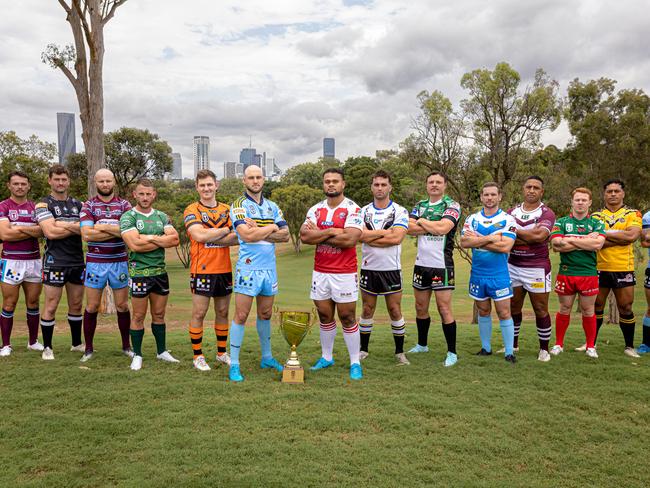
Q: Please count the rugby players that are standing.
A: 14